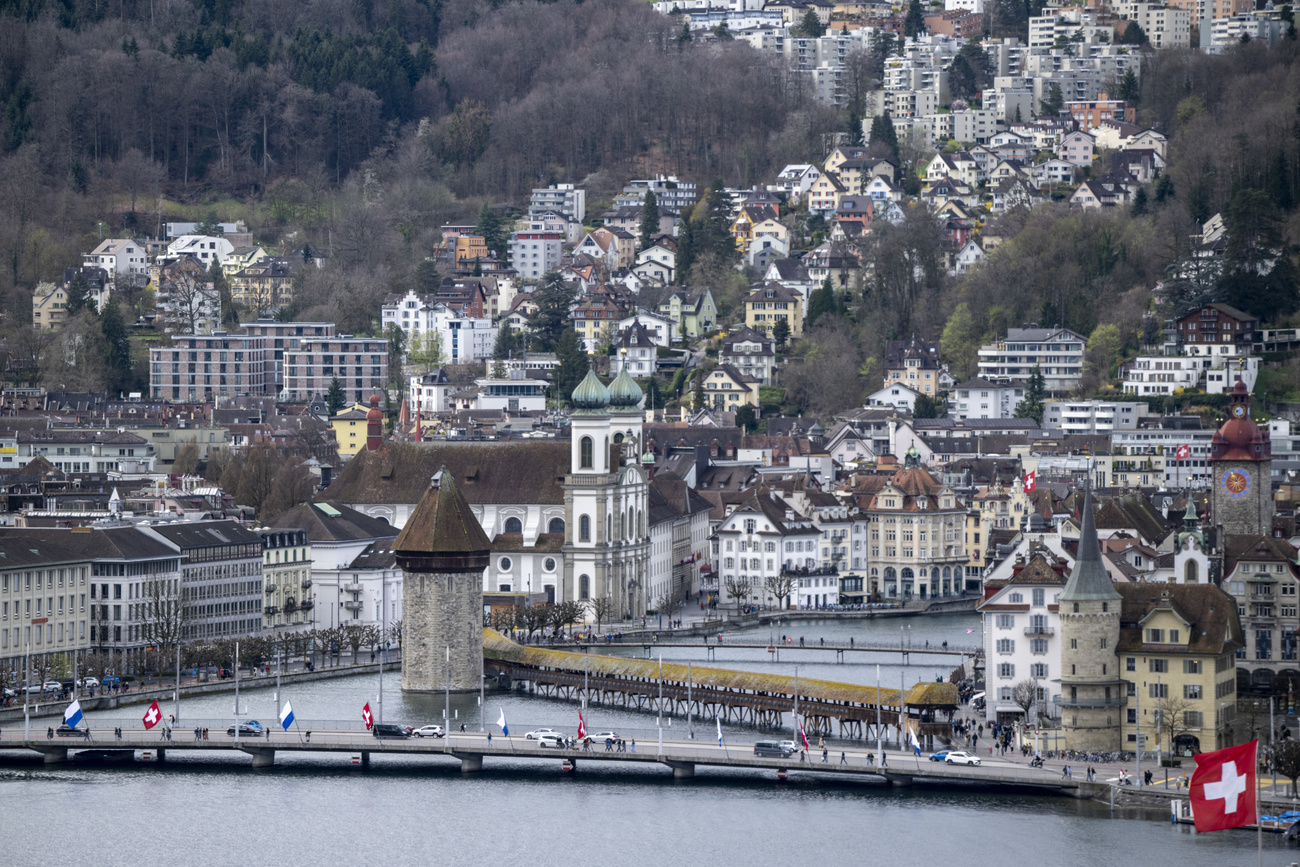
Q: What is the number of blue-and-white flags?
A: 5